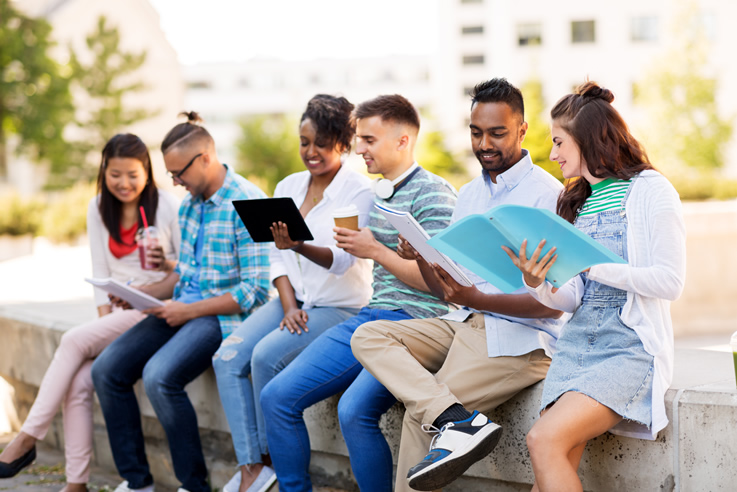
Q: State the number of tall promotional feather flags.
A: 0